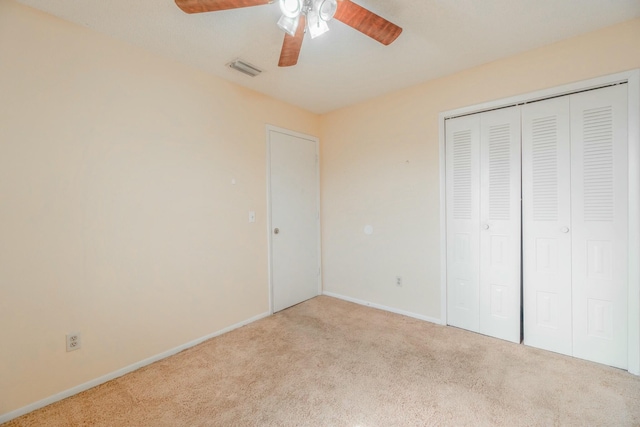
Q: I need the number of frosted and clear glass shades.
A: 4